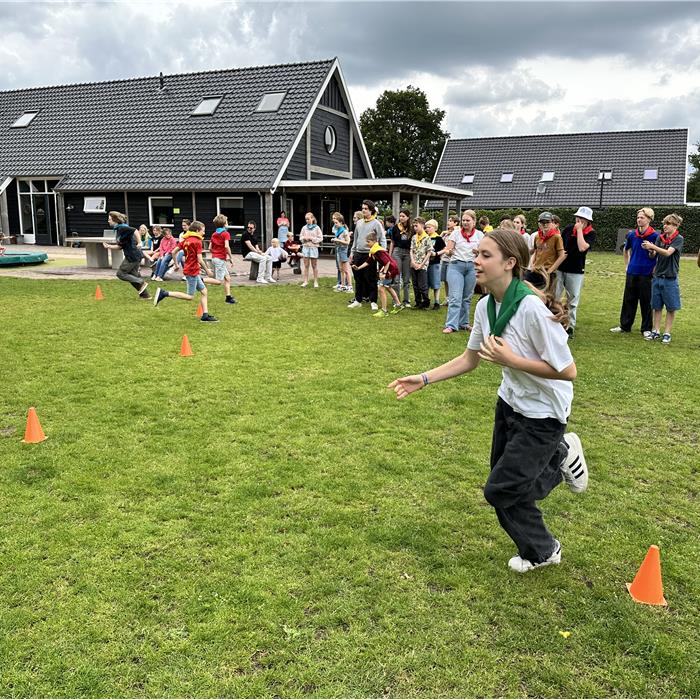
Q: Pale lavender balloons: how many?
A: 0